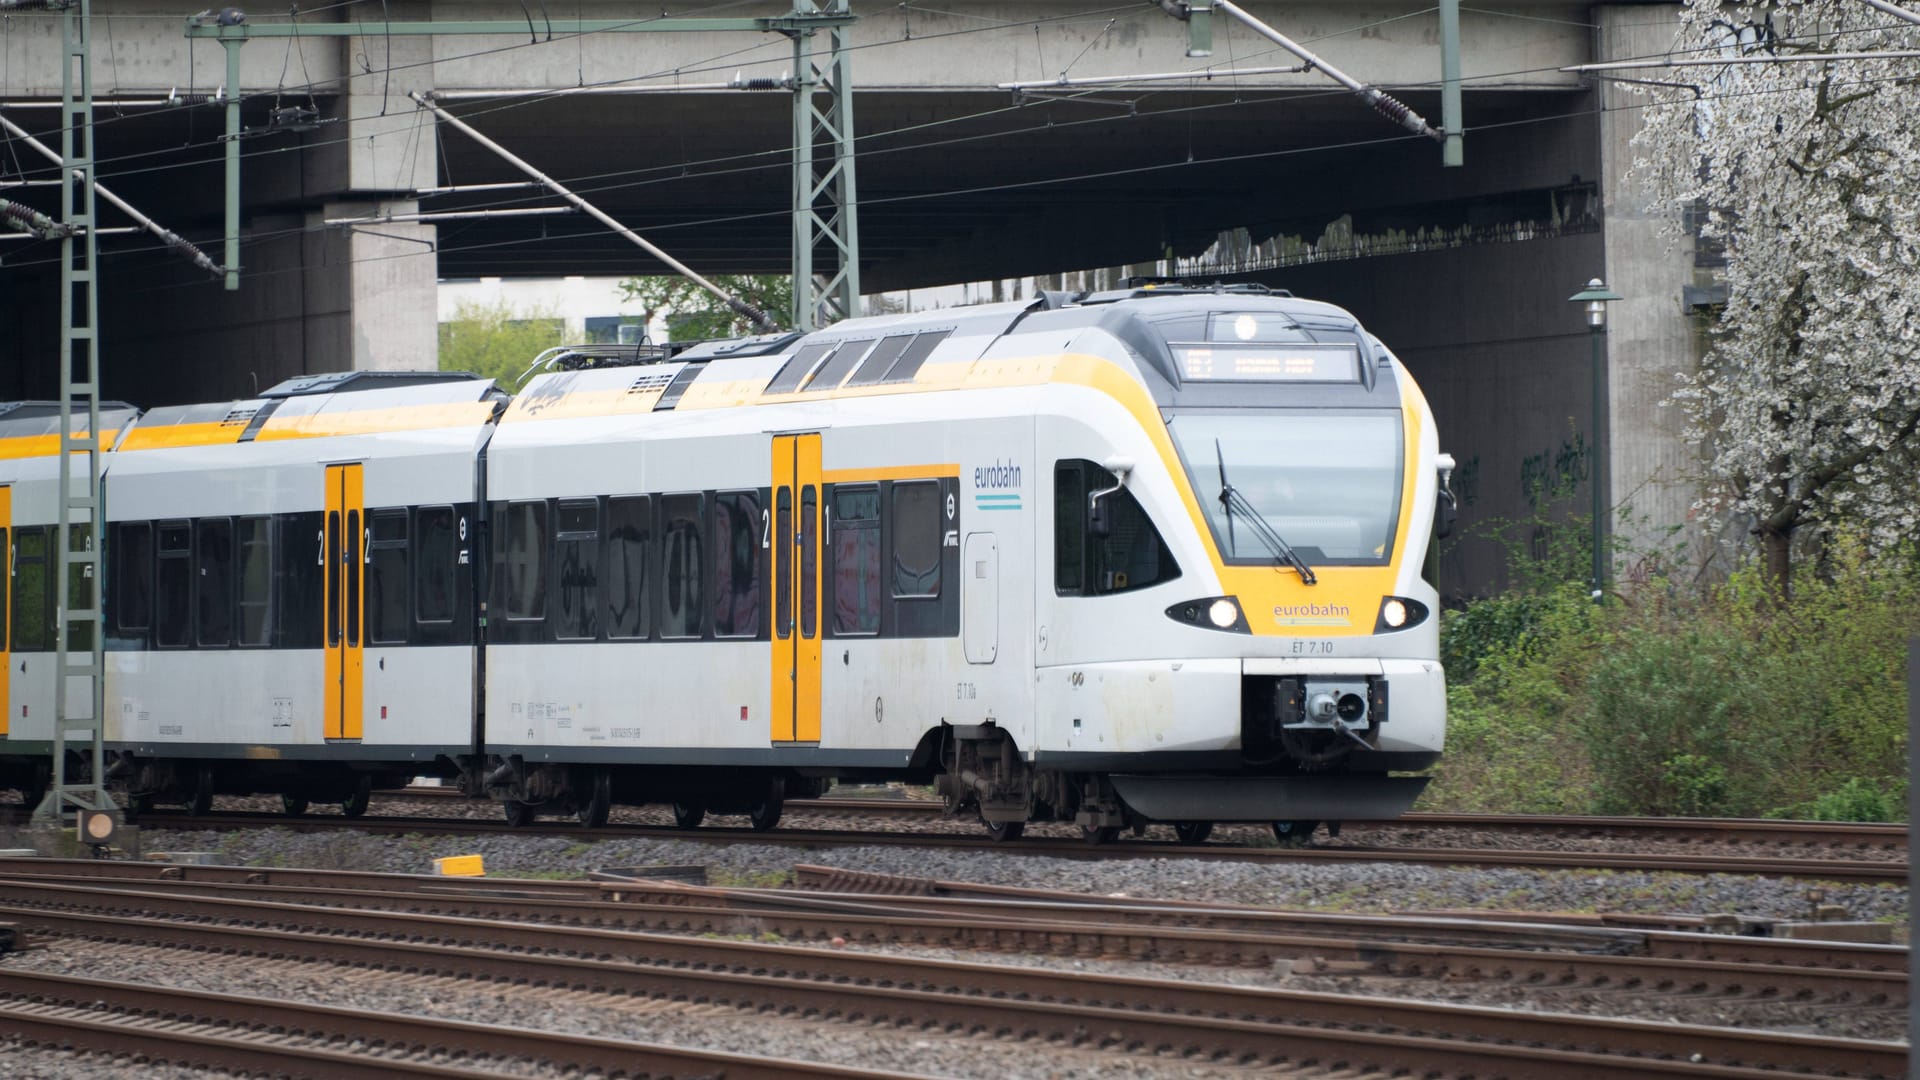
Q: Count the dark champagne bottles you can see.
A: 0